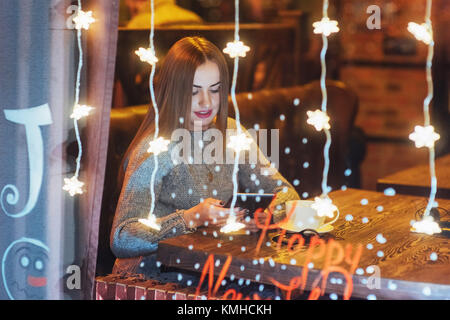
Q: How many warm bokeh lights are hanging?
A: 15